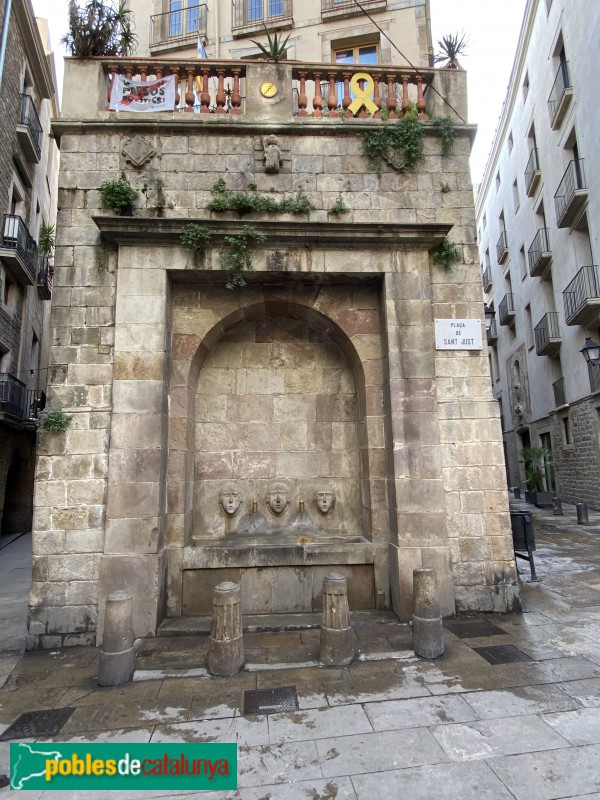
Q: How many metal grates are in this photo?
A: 4